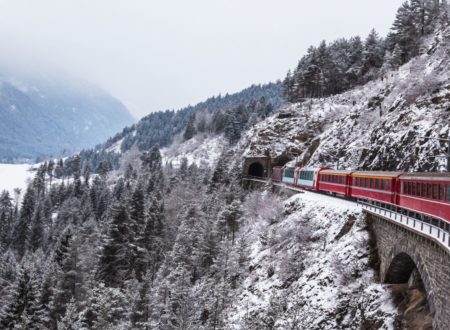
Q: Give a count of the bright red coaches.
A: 3